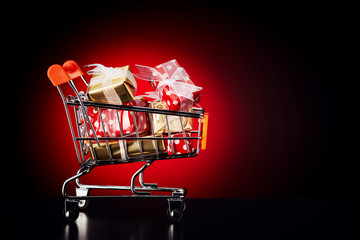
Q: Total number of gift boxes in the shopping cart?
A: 6